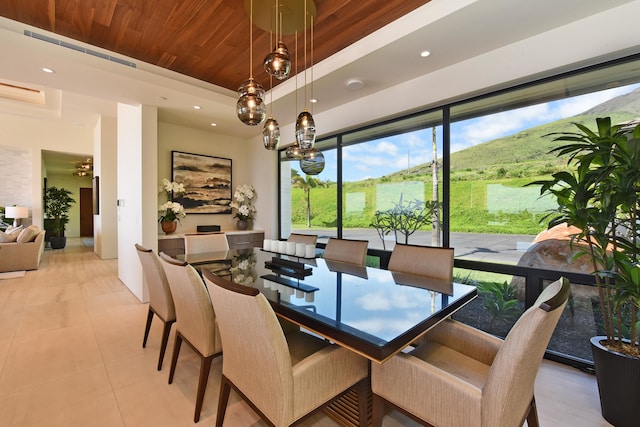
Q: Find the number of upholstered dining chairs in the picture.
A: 8